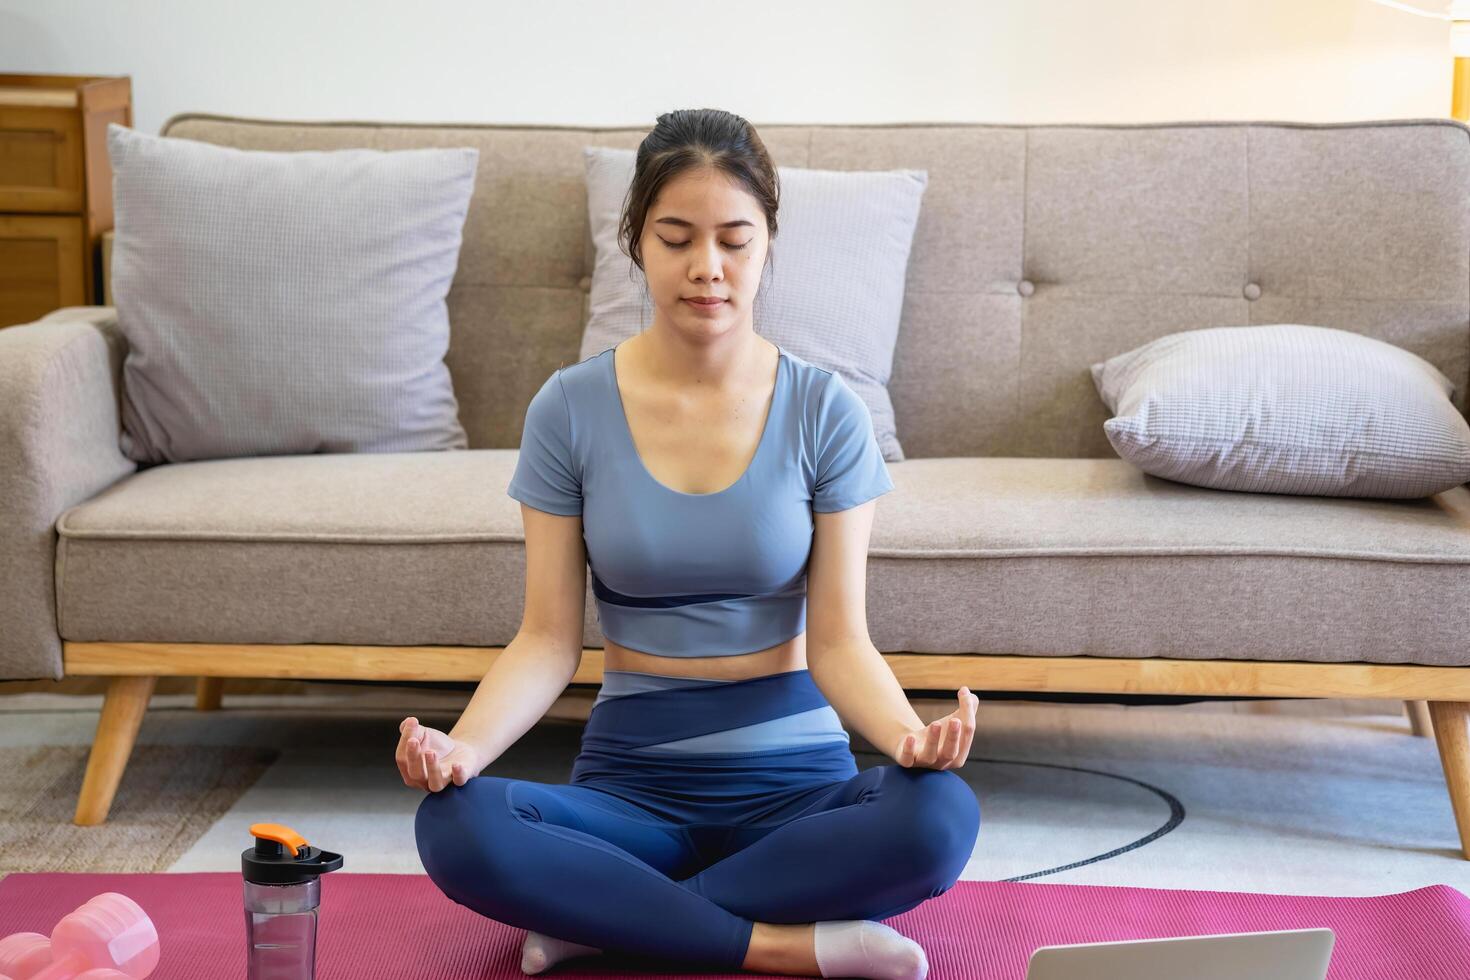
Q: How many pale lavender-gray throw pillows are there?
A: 3